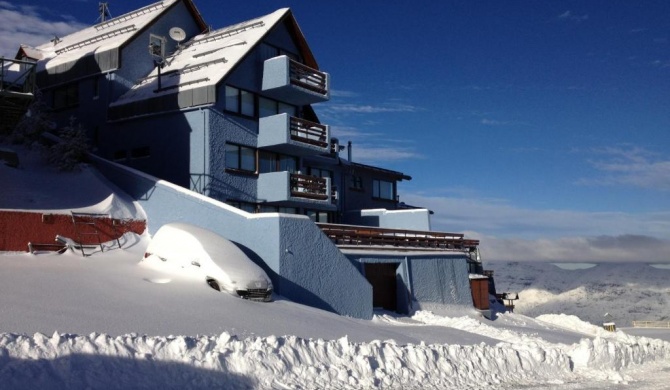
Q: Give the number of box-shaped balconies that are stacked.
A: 3